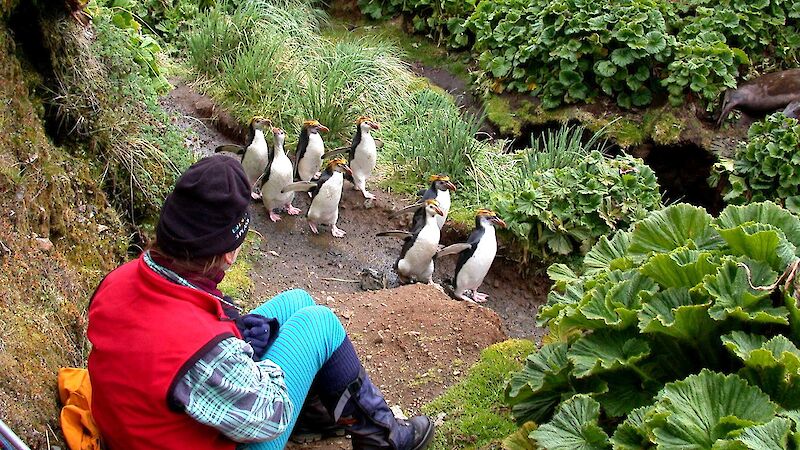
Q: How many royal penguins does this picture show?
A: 8